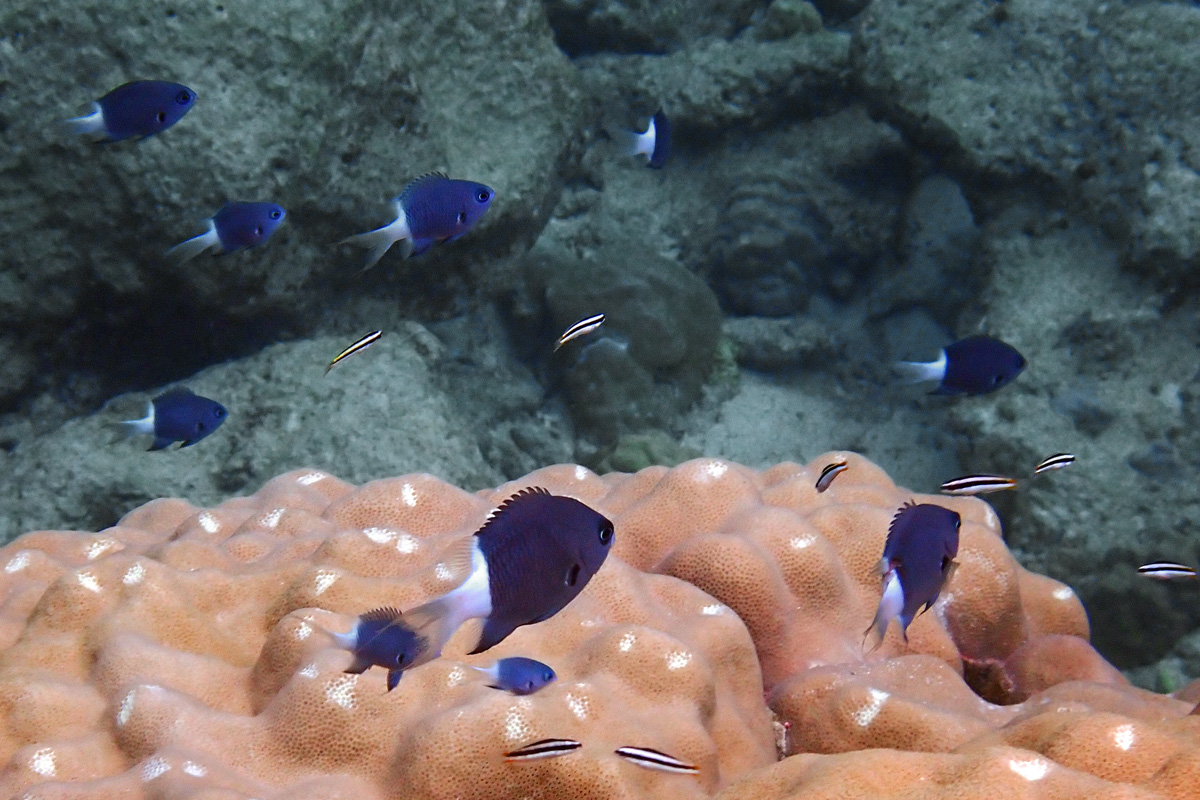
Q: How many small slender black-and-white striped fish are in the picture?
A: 8